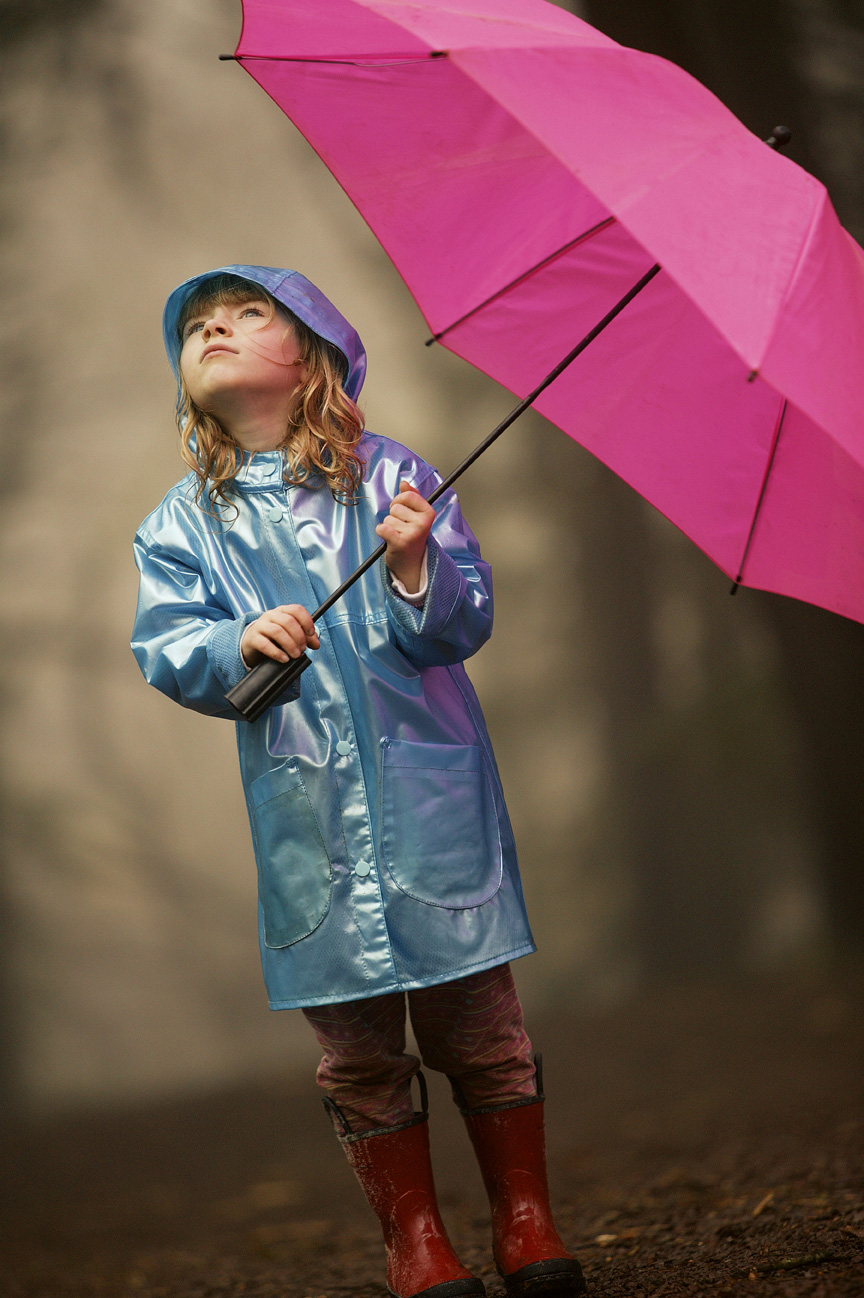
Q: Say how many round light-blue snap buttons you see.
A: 4